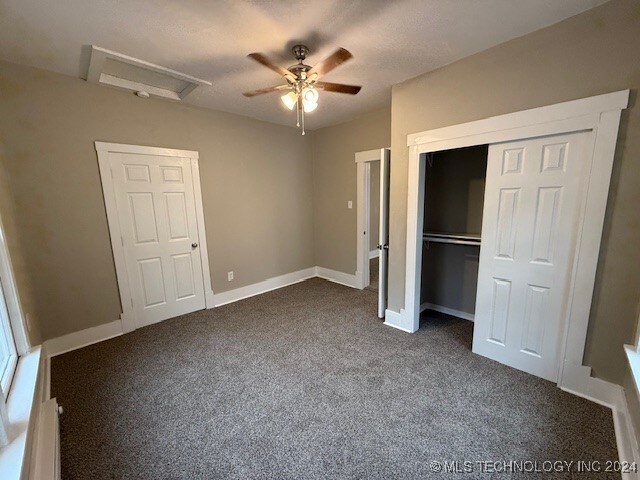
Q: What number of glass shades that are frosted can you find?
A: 3